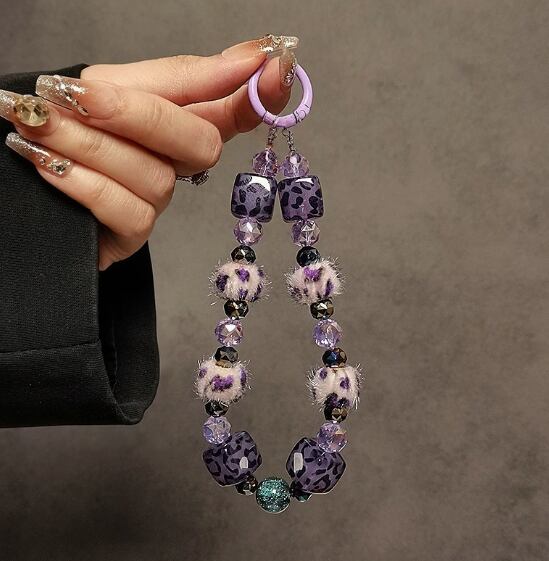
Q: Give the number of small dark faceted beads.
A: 10